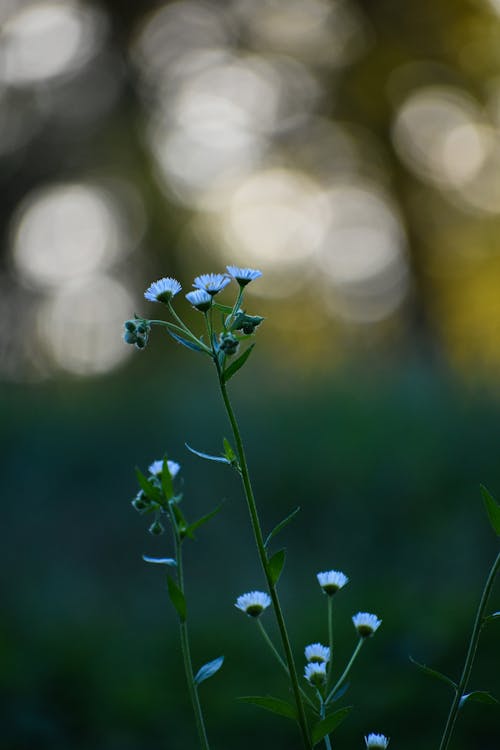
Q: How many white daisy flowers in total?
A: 11